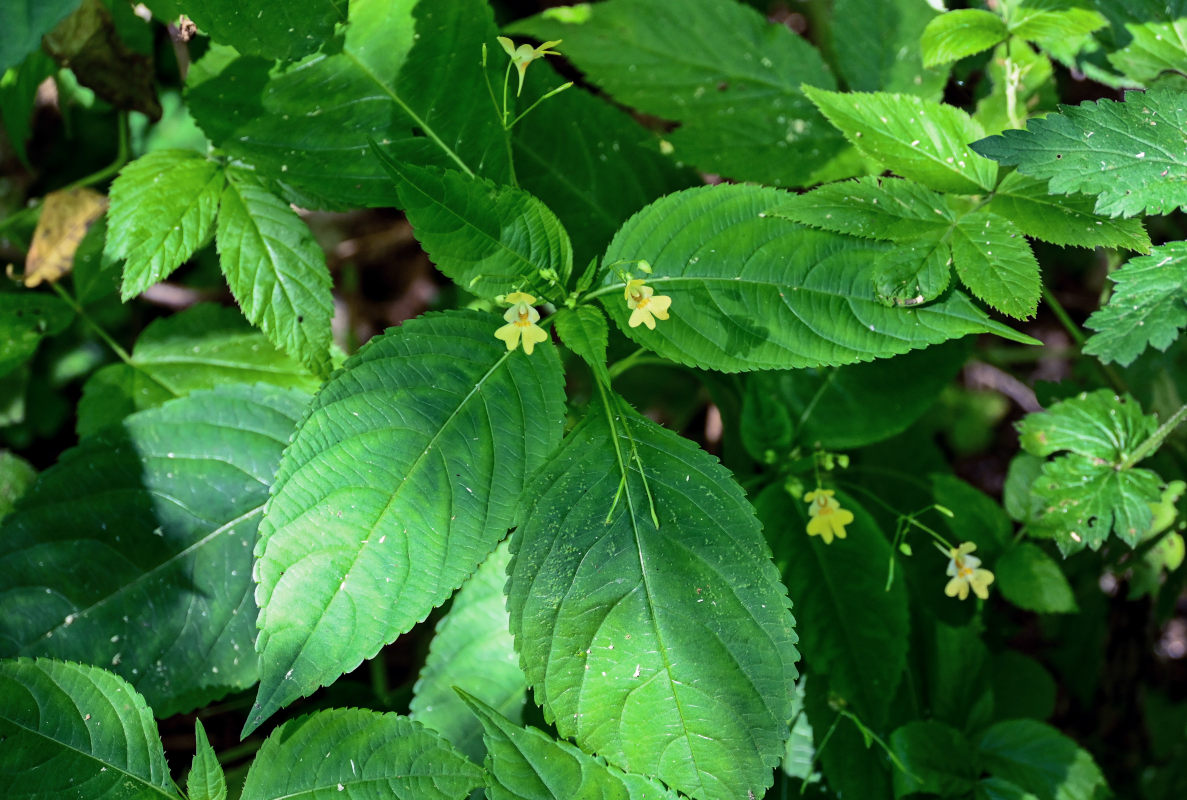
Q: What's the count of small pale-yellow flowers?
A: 5